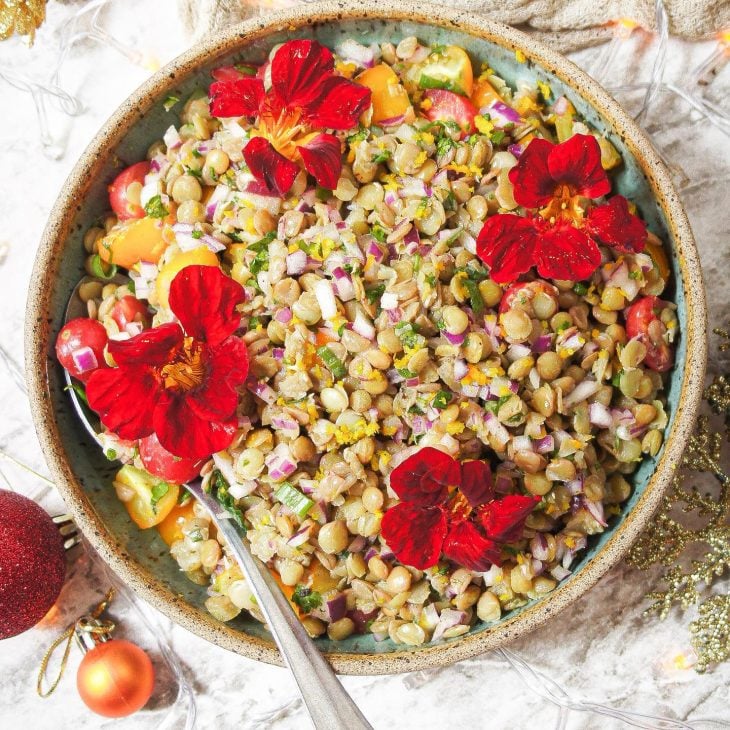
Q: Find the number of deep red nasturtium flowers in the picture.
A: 4